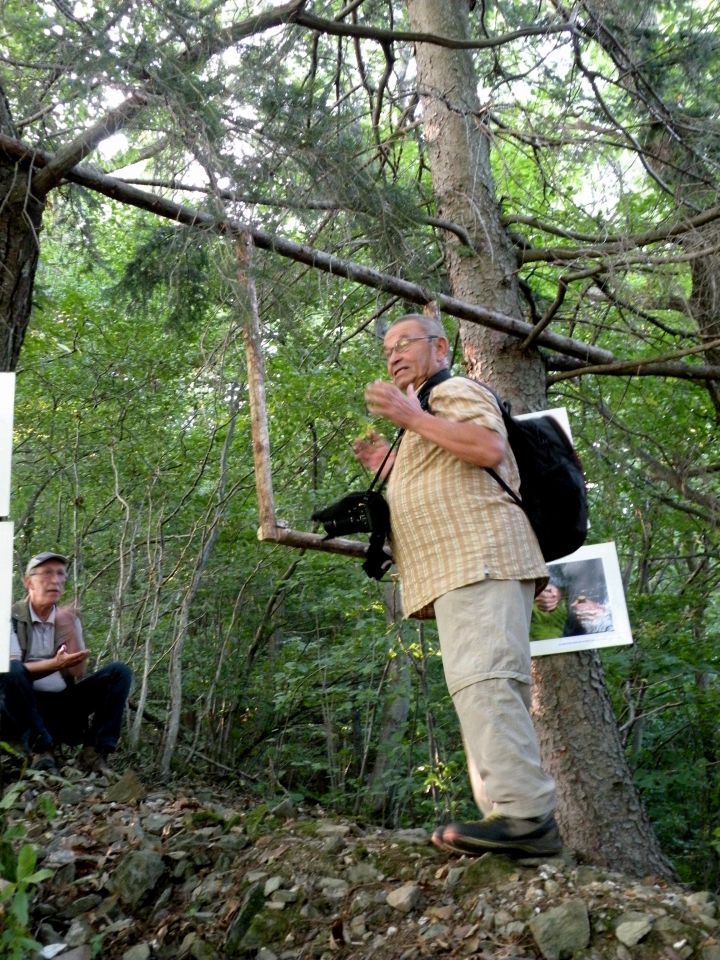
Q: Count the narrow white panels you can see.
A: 2